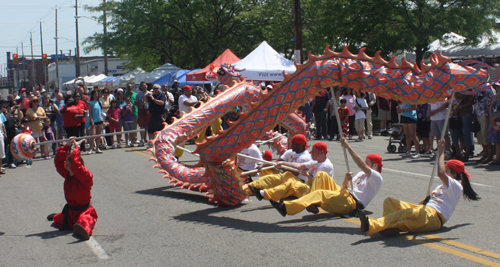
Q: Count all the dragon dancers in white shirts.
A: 5